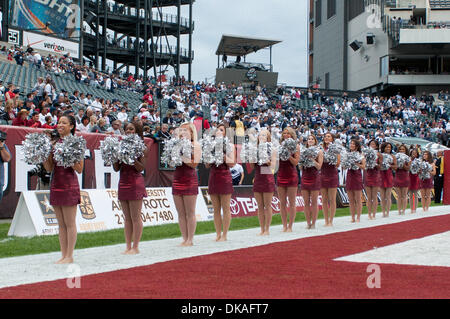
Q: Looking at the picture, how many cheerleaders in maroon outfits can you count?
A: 14